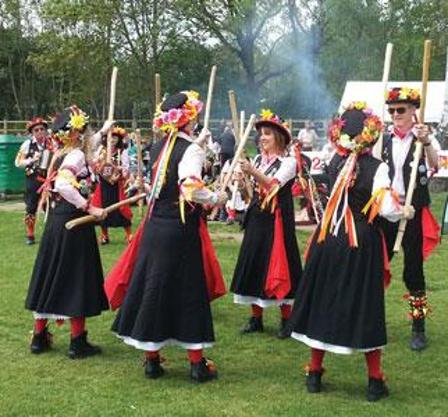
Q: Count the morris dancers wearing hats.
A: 7